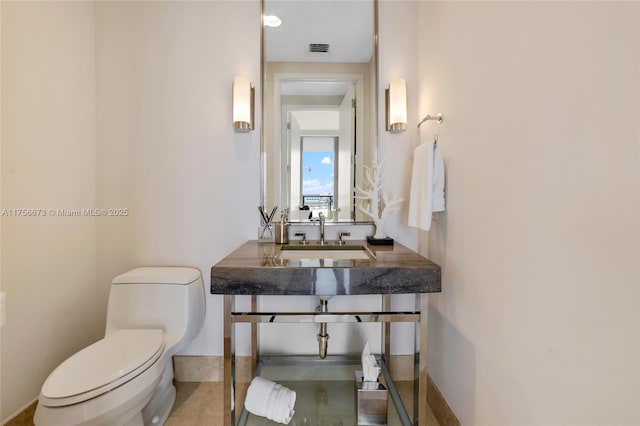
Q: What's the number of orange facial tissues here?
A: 0